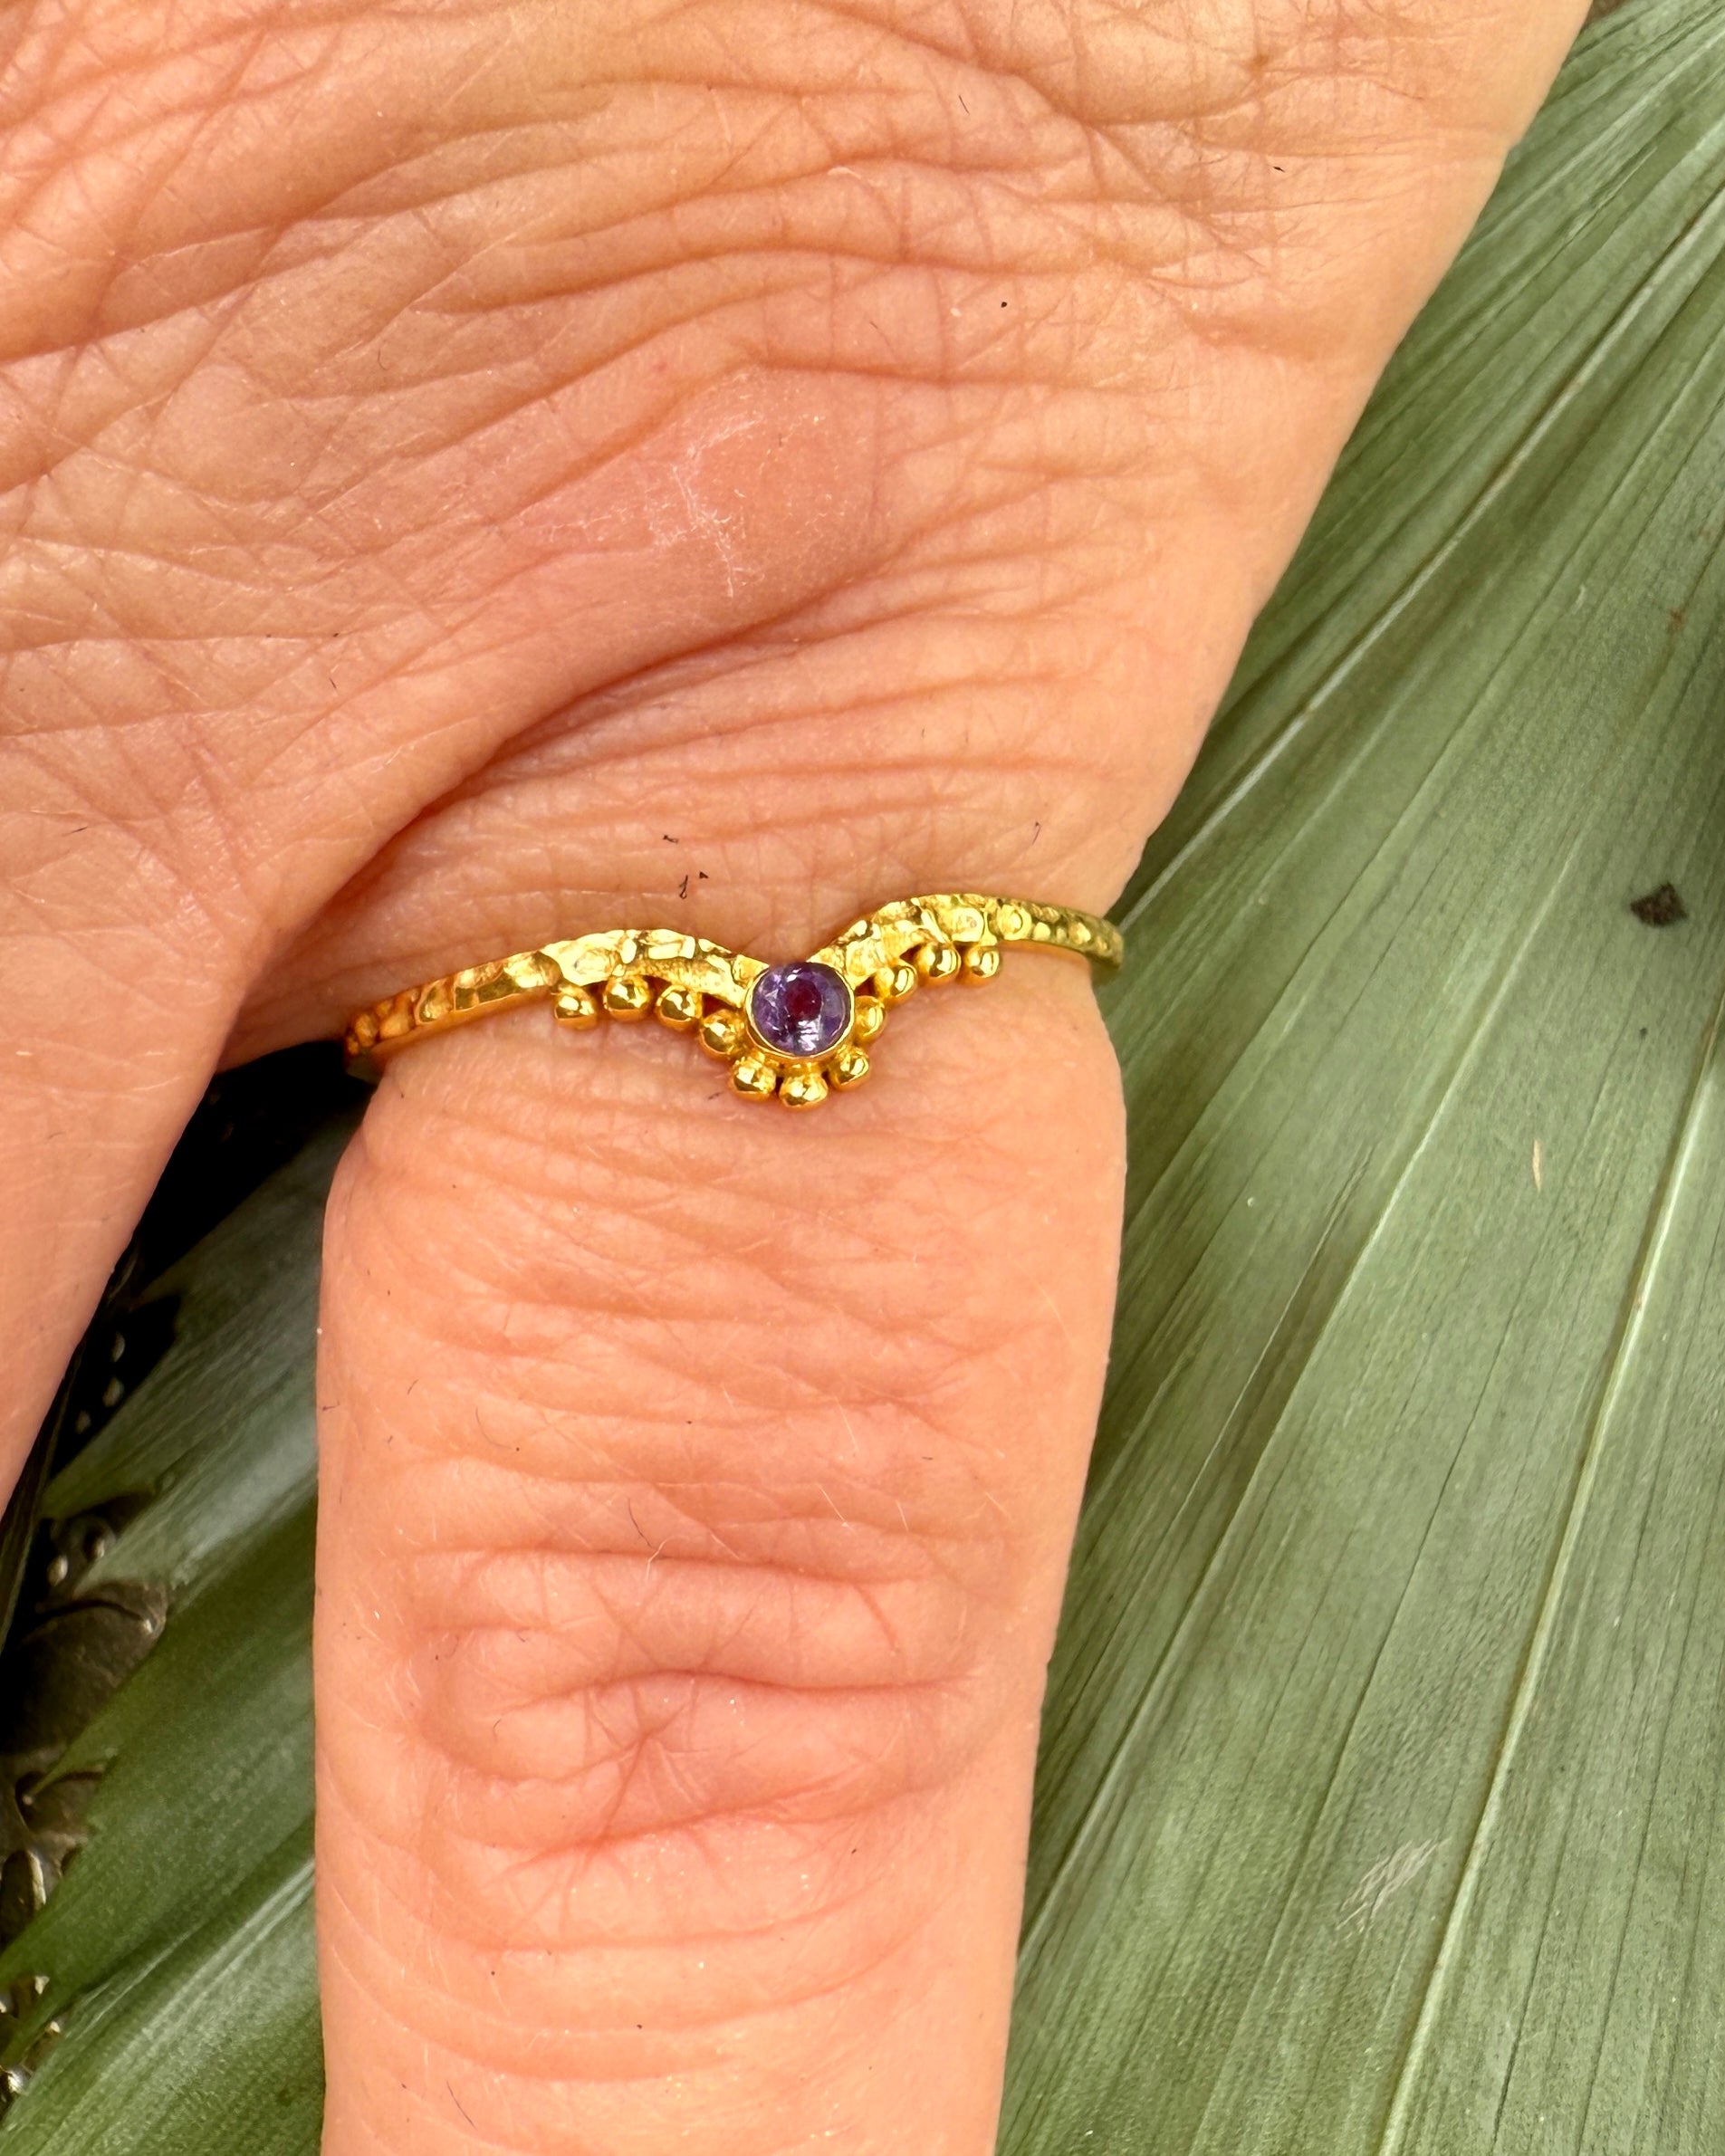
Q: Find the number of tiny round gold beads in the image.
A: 11